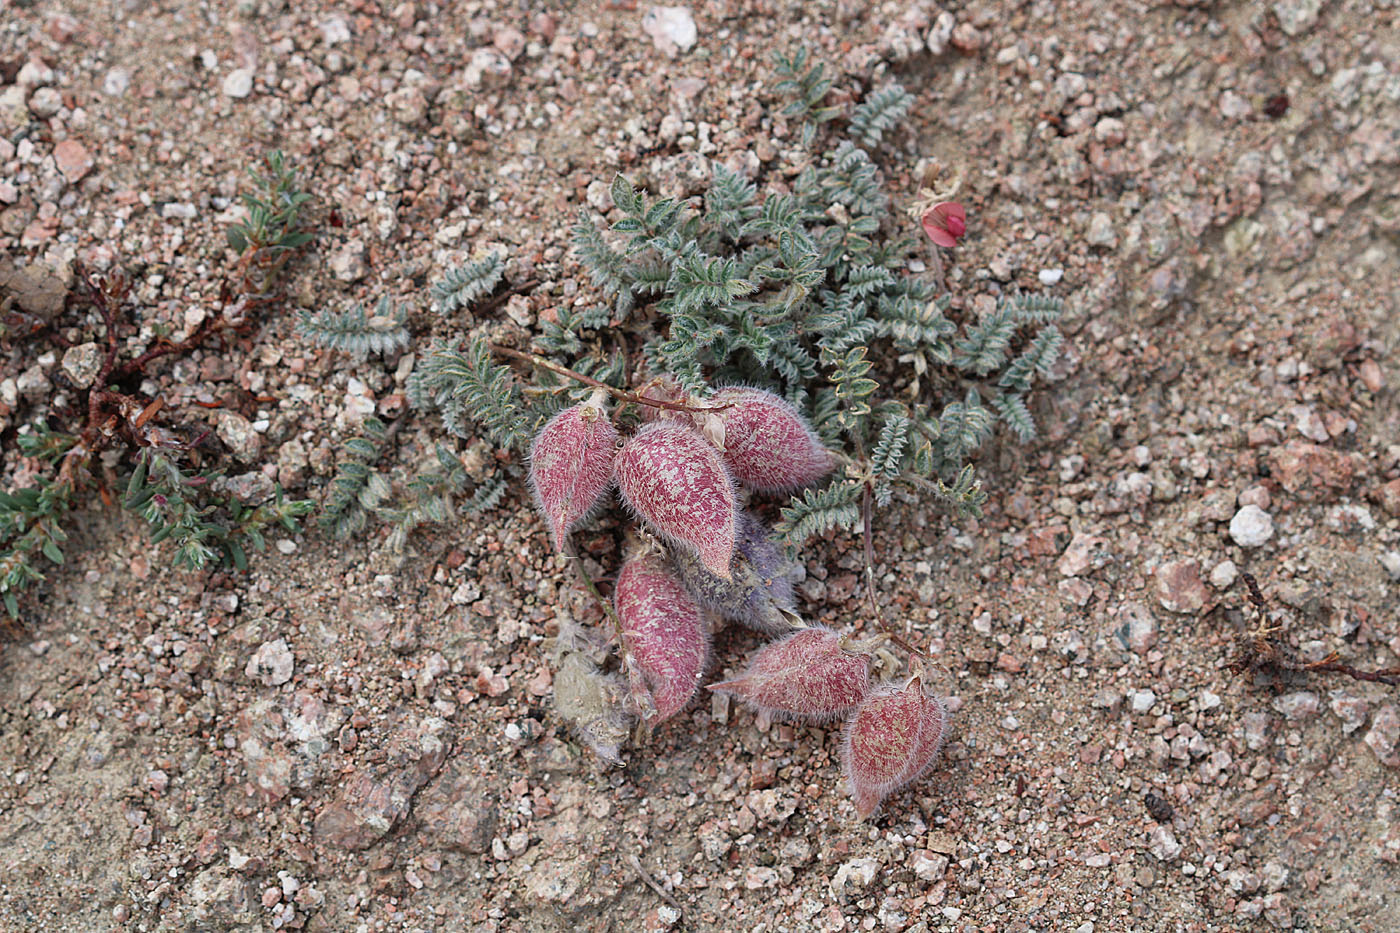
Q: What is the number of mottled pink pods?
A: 6